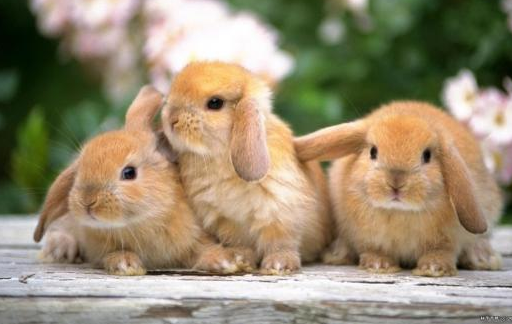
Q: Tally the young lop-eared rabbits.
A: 3